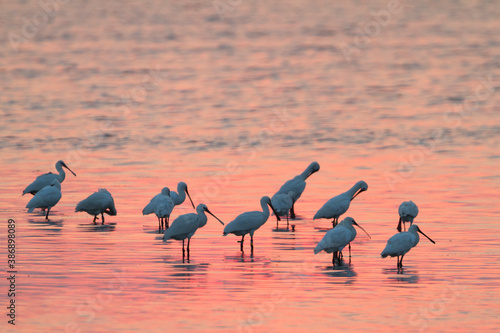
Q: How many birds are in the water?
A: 13